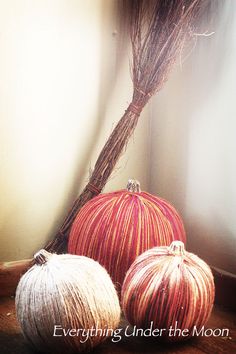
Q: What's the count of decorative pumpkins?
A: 3